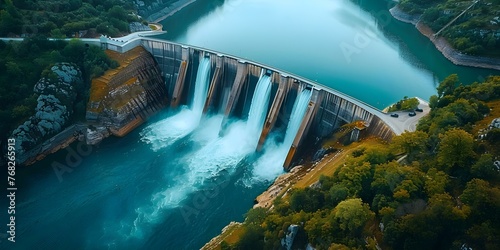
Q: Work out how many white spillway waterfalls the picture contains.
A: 3